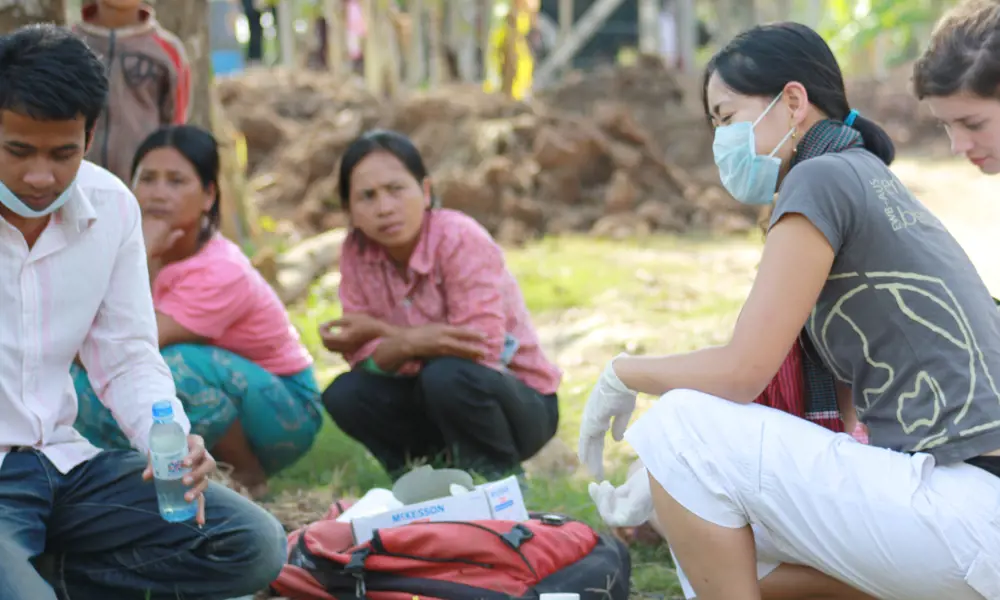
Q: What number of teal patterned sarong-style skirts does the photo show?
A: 1